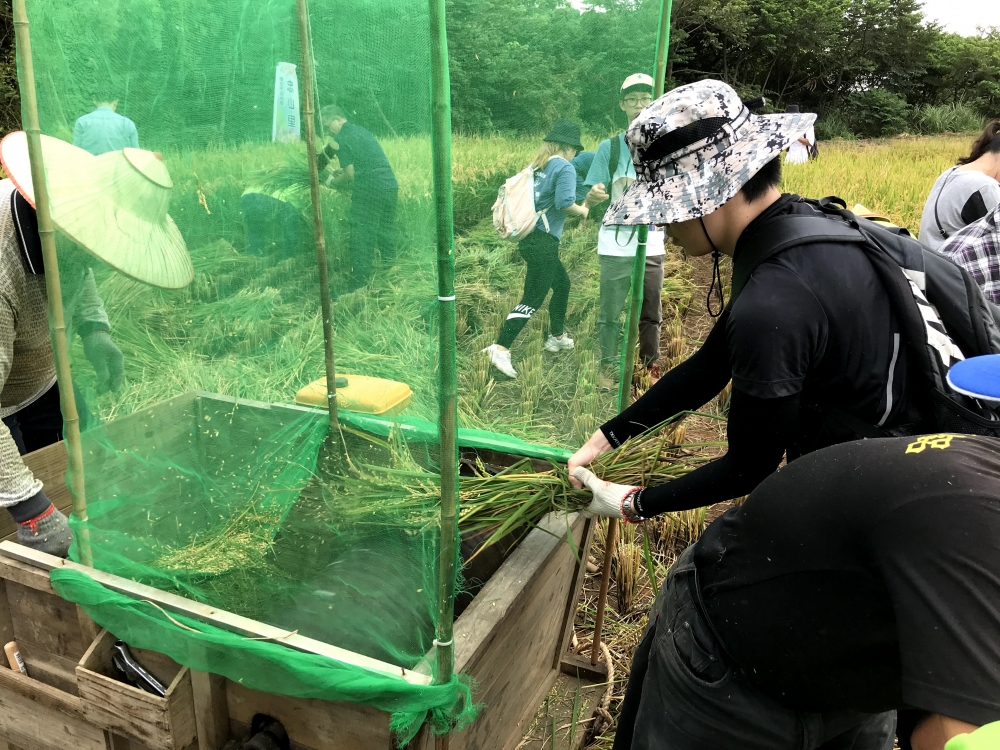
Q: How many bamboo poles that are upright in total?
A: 4